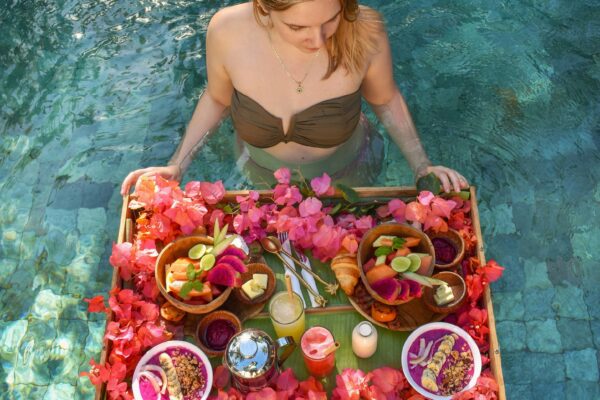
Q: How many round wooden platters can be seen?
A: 2